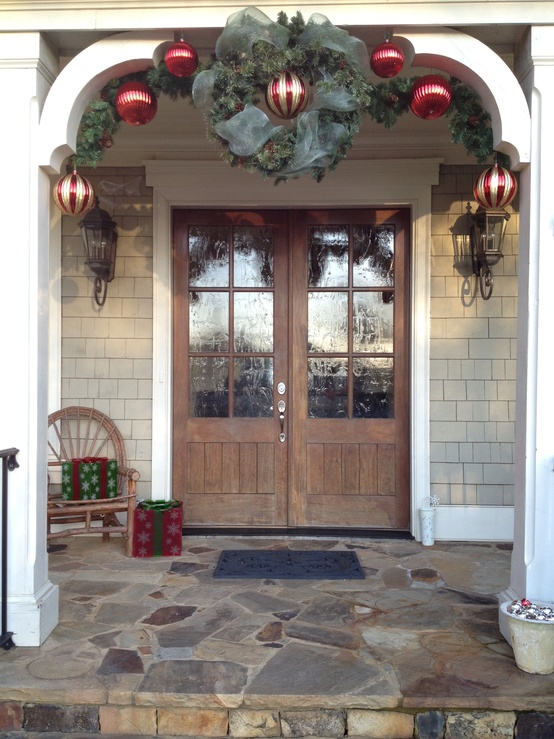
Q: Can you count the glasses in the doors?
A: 12